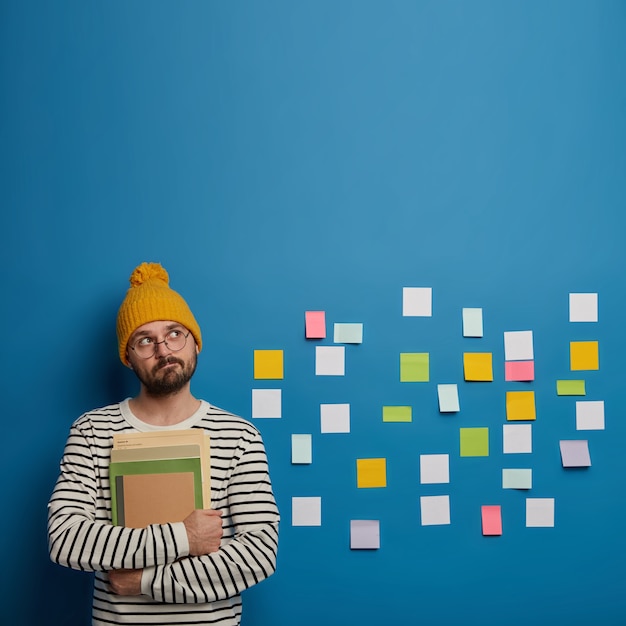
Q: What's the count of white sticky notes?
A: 12